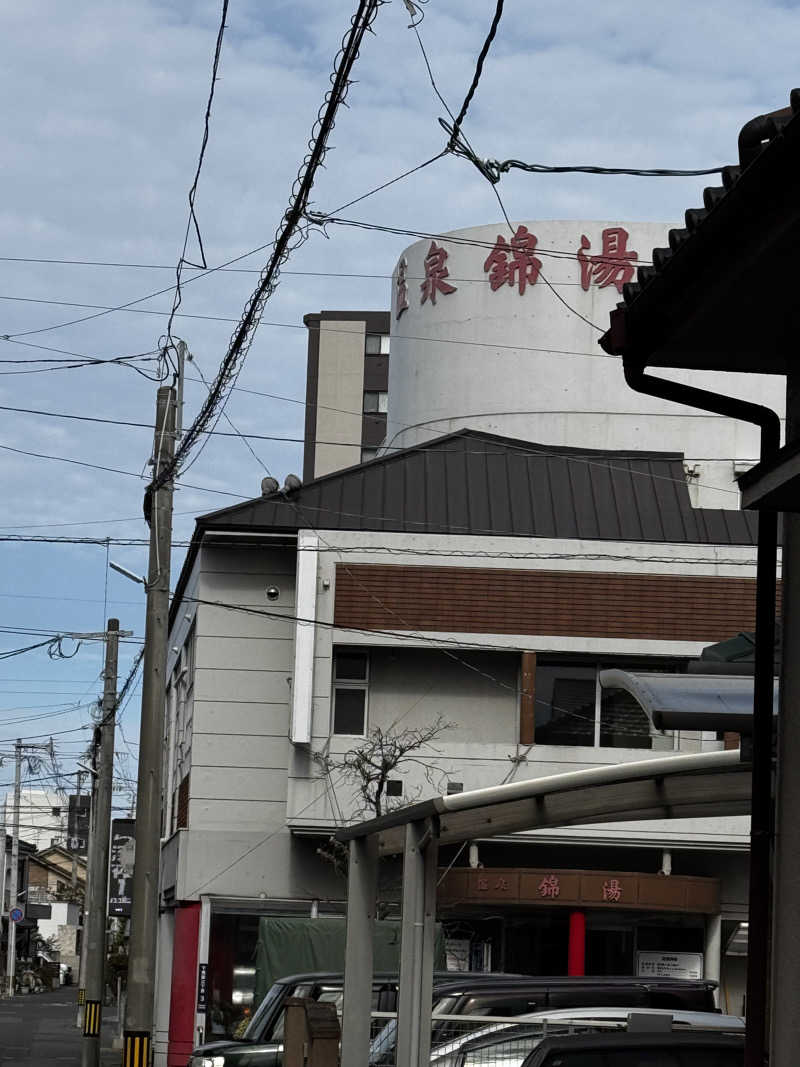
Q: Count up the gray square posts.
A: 2